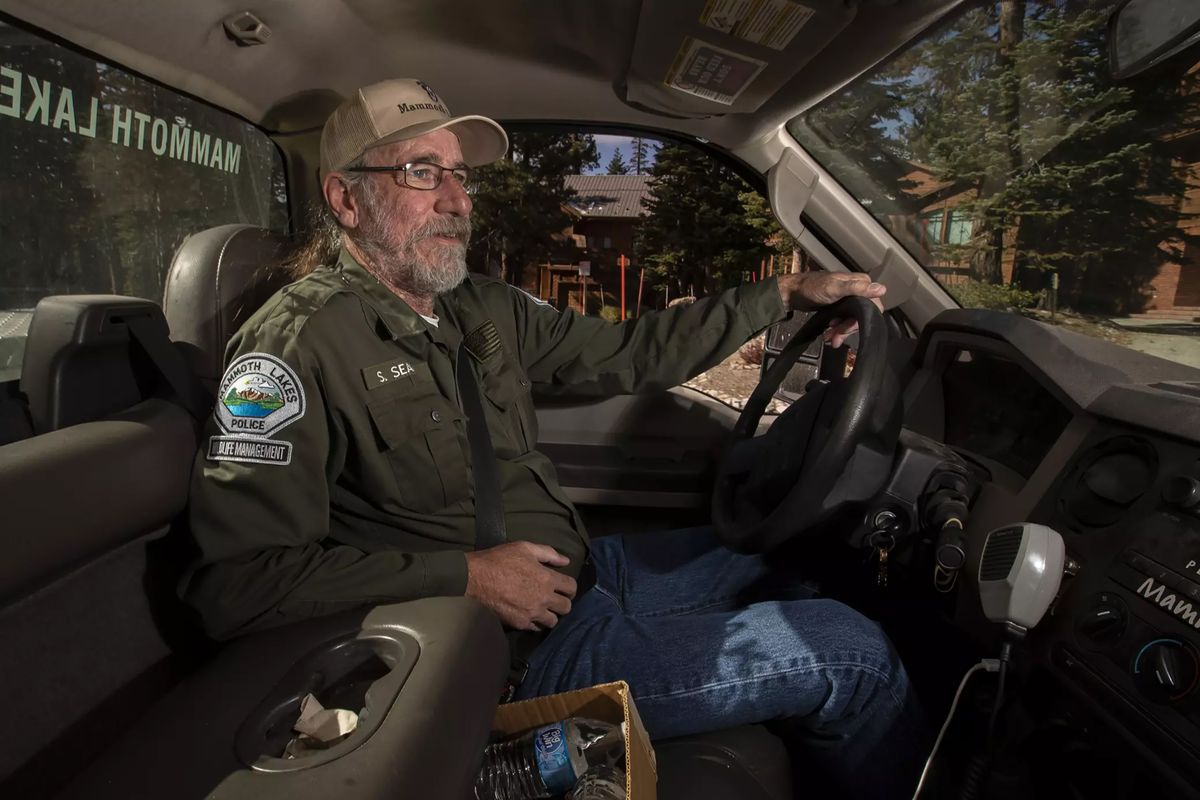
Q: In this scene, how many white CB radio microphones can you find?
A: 1